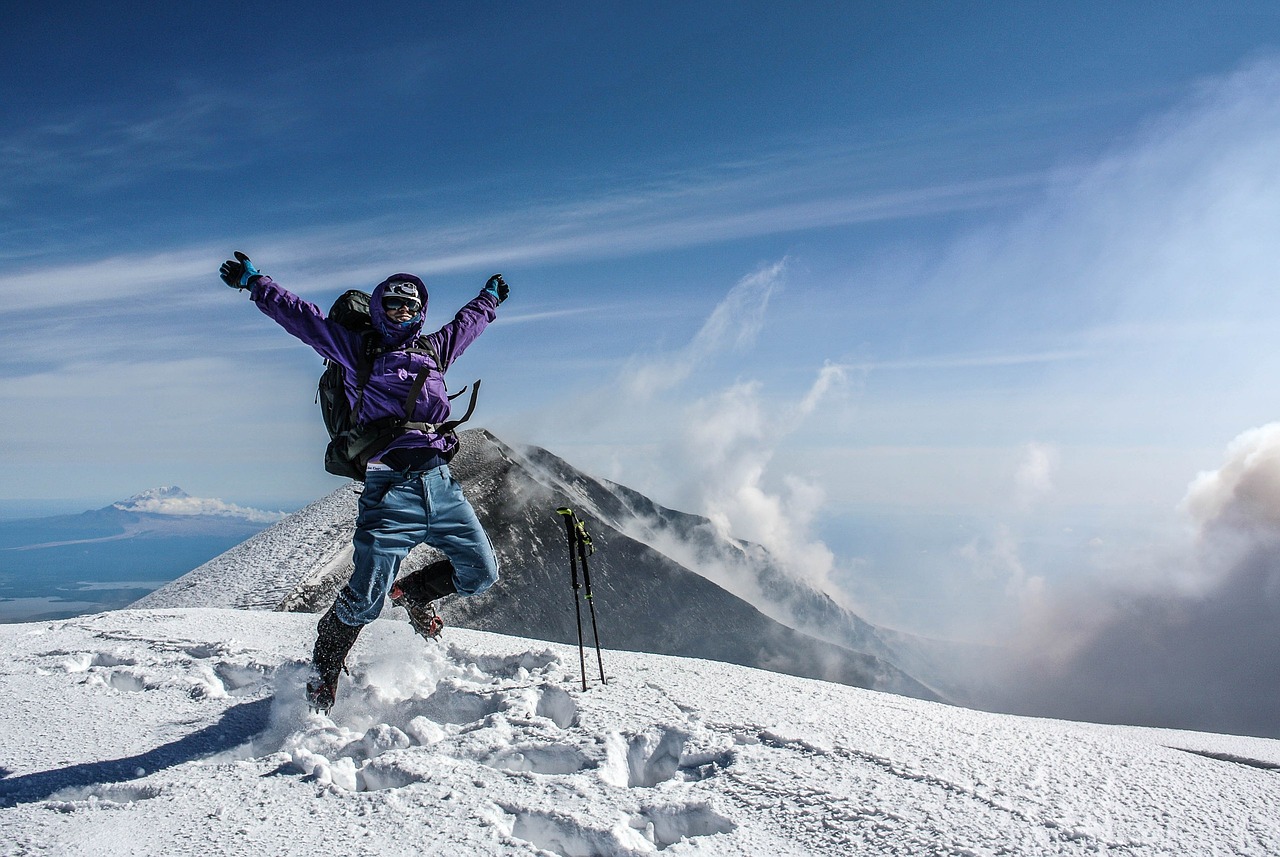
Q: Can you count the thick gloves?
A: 2